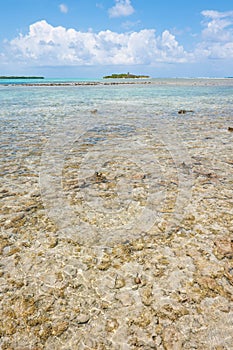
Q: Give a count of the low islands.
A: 2